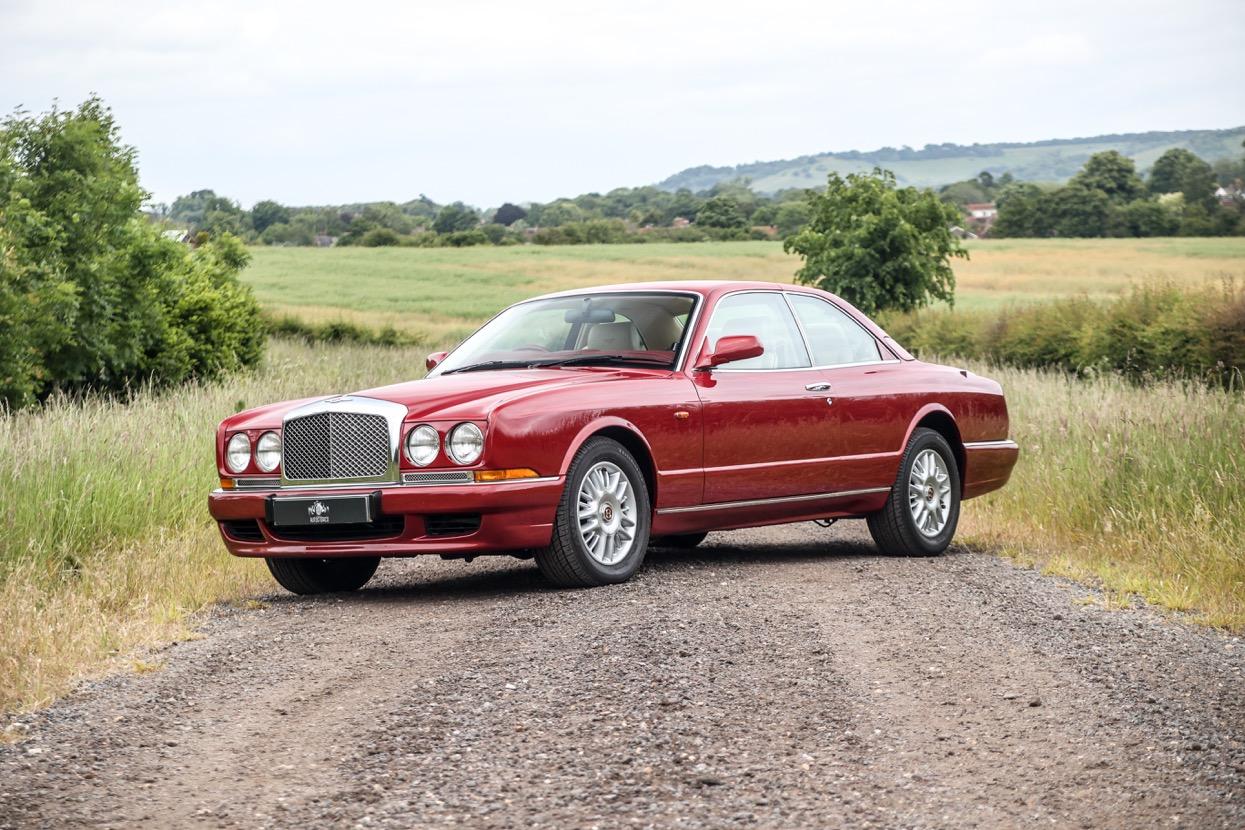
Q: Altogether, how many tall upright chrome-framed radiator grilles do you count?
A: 1